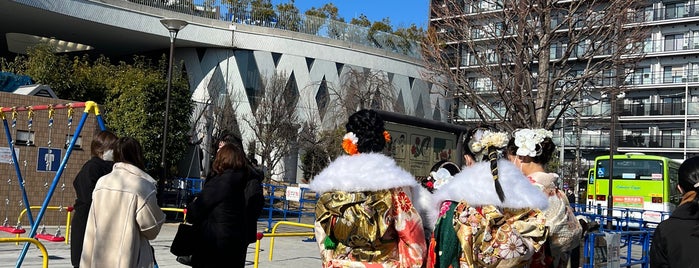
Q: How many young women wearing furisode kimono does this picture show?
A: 4